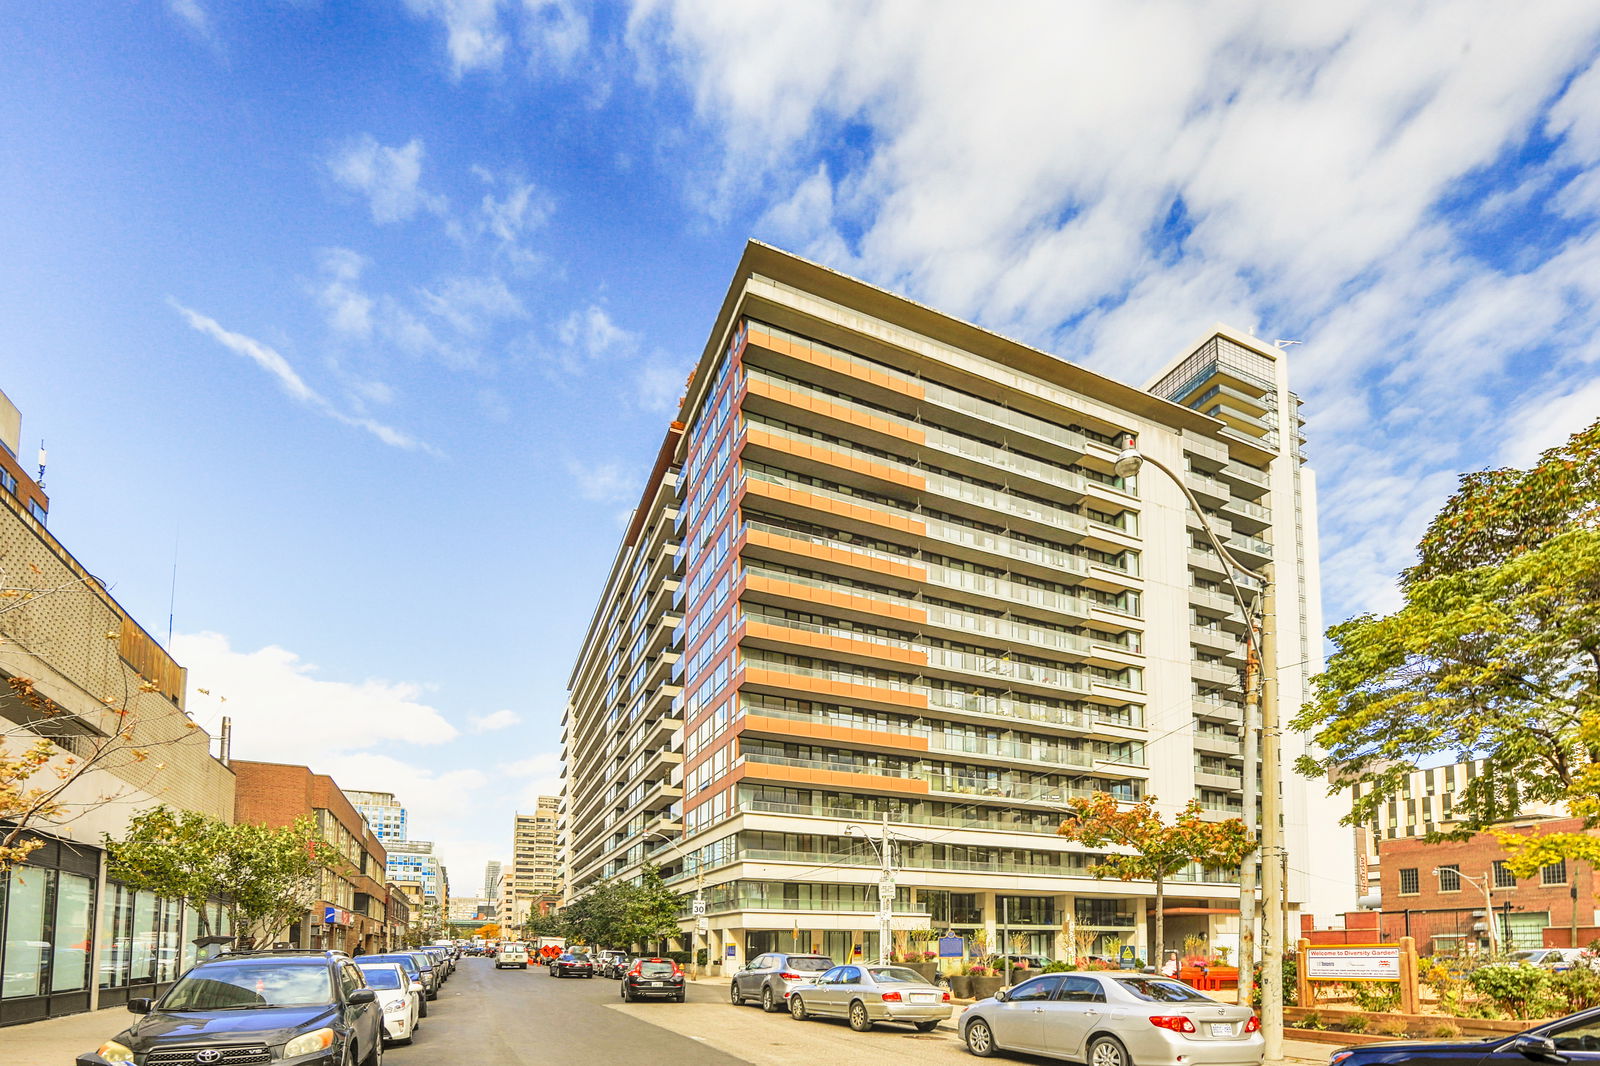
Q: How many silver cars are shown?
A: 3